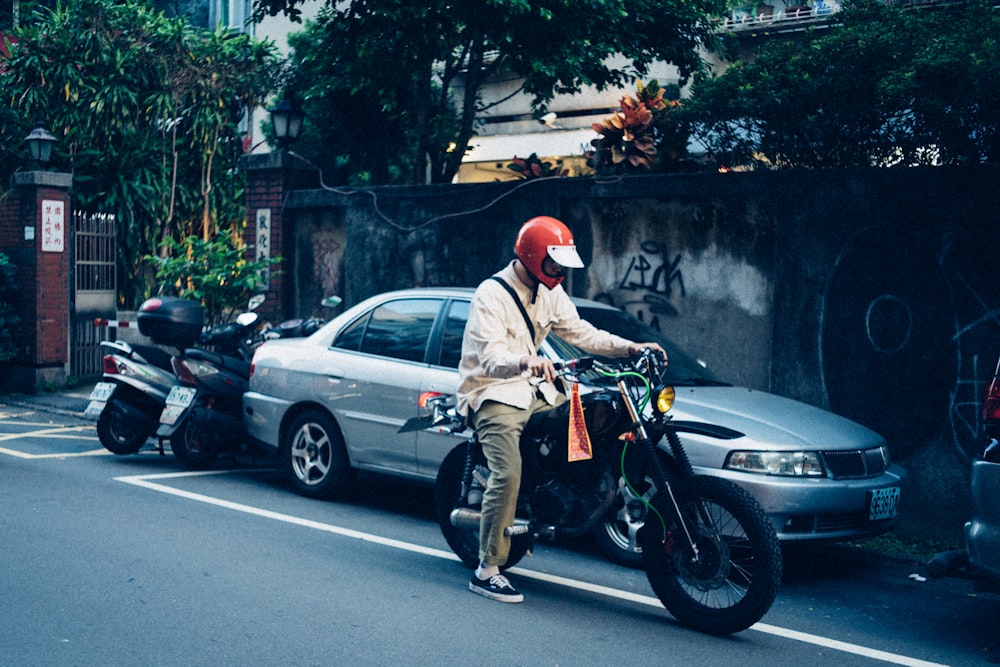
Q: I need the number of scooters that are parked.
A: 2